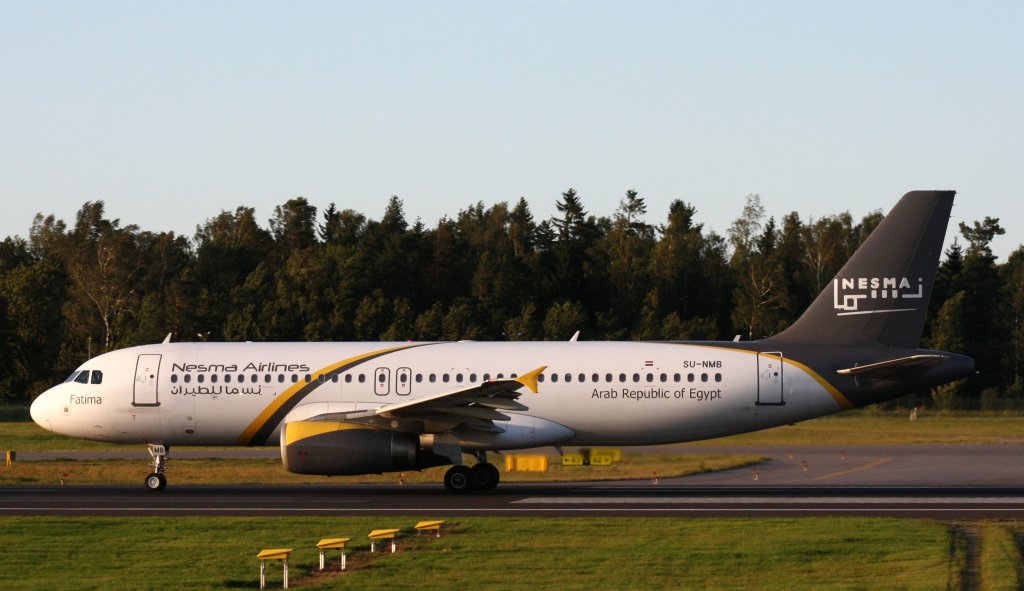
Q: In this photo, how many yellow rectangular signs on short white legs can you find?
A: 4